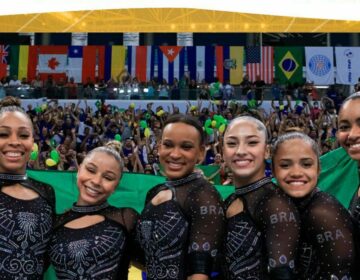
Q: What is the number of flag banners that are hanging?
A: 13